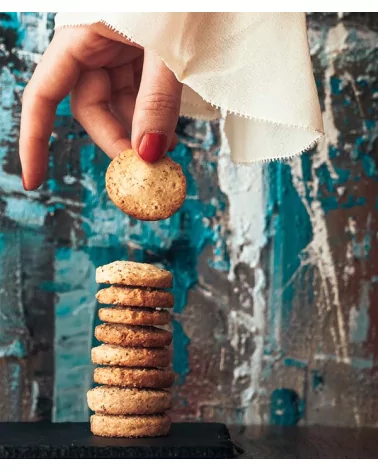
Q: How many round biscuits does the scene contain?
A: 9